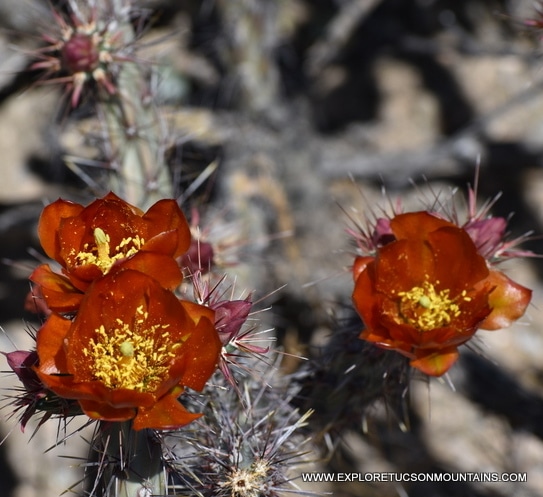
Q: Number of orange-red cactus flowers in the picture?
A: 3